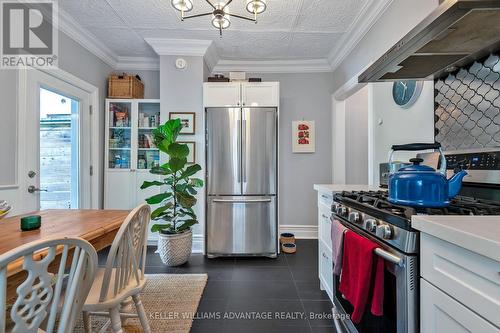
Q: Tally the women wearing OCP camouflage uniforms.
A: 0